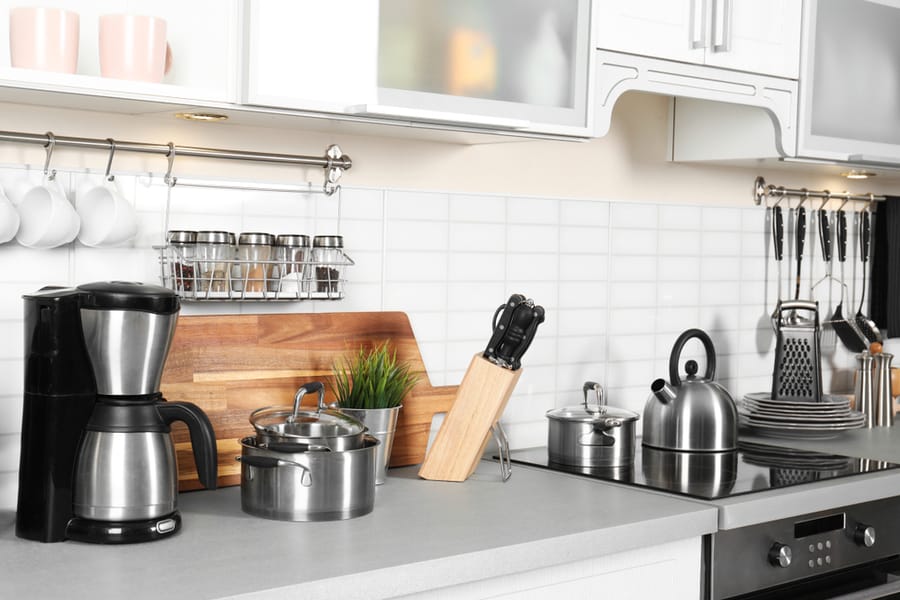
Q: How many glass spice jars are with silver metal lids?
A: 5